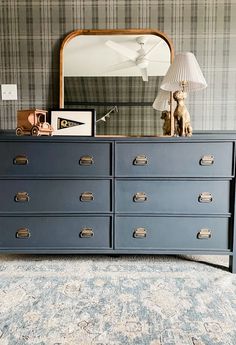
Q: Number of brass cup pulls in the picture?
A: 12